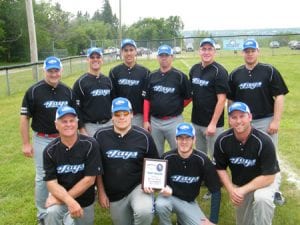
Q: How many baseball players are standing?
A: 6